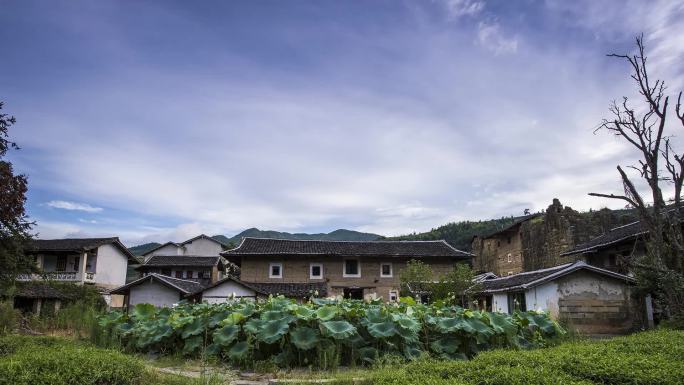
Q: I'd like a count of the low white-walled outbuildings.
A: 3